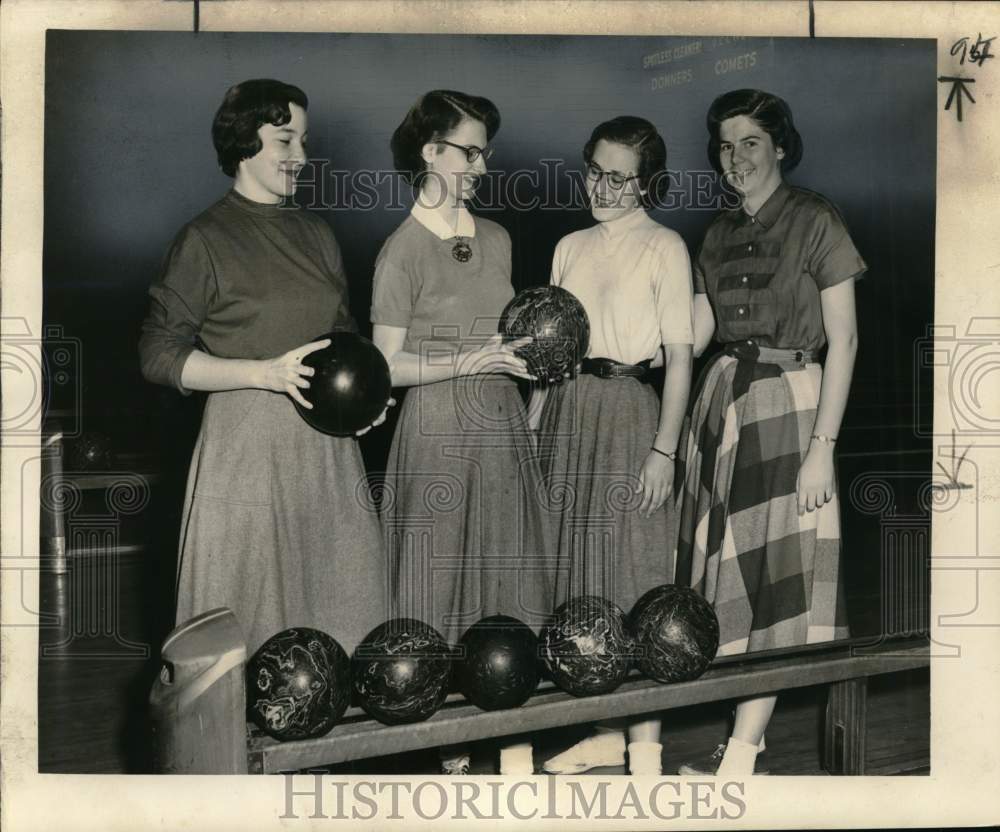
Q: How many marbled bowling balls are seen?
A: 5